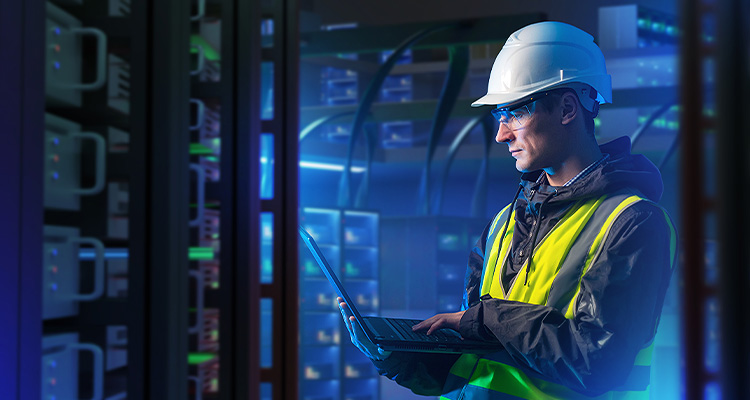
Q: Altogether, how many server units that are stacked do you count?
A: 4